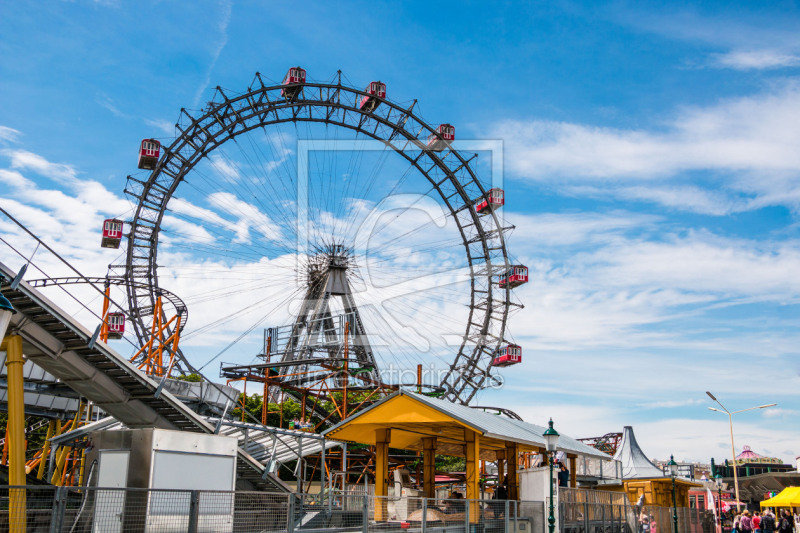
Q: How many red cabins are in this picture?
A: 9